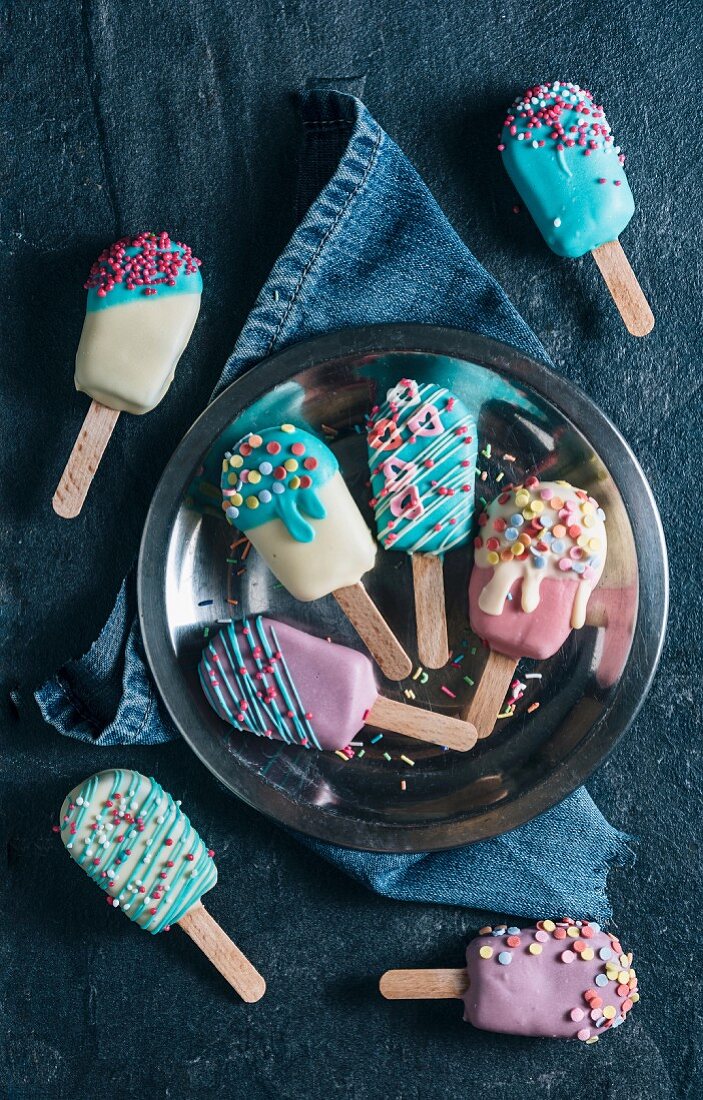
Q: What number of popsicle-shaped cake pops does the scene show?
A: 8